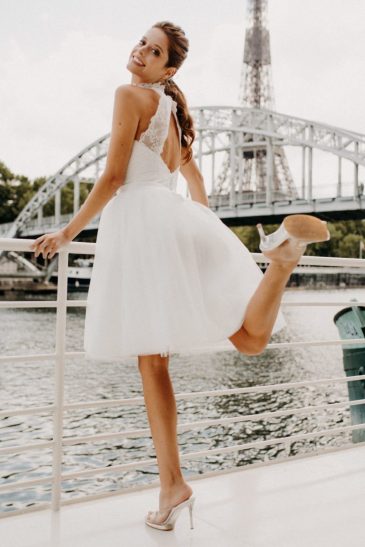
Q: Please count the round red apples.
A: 0